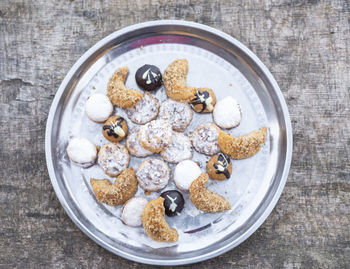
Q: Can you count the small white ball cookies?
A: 5